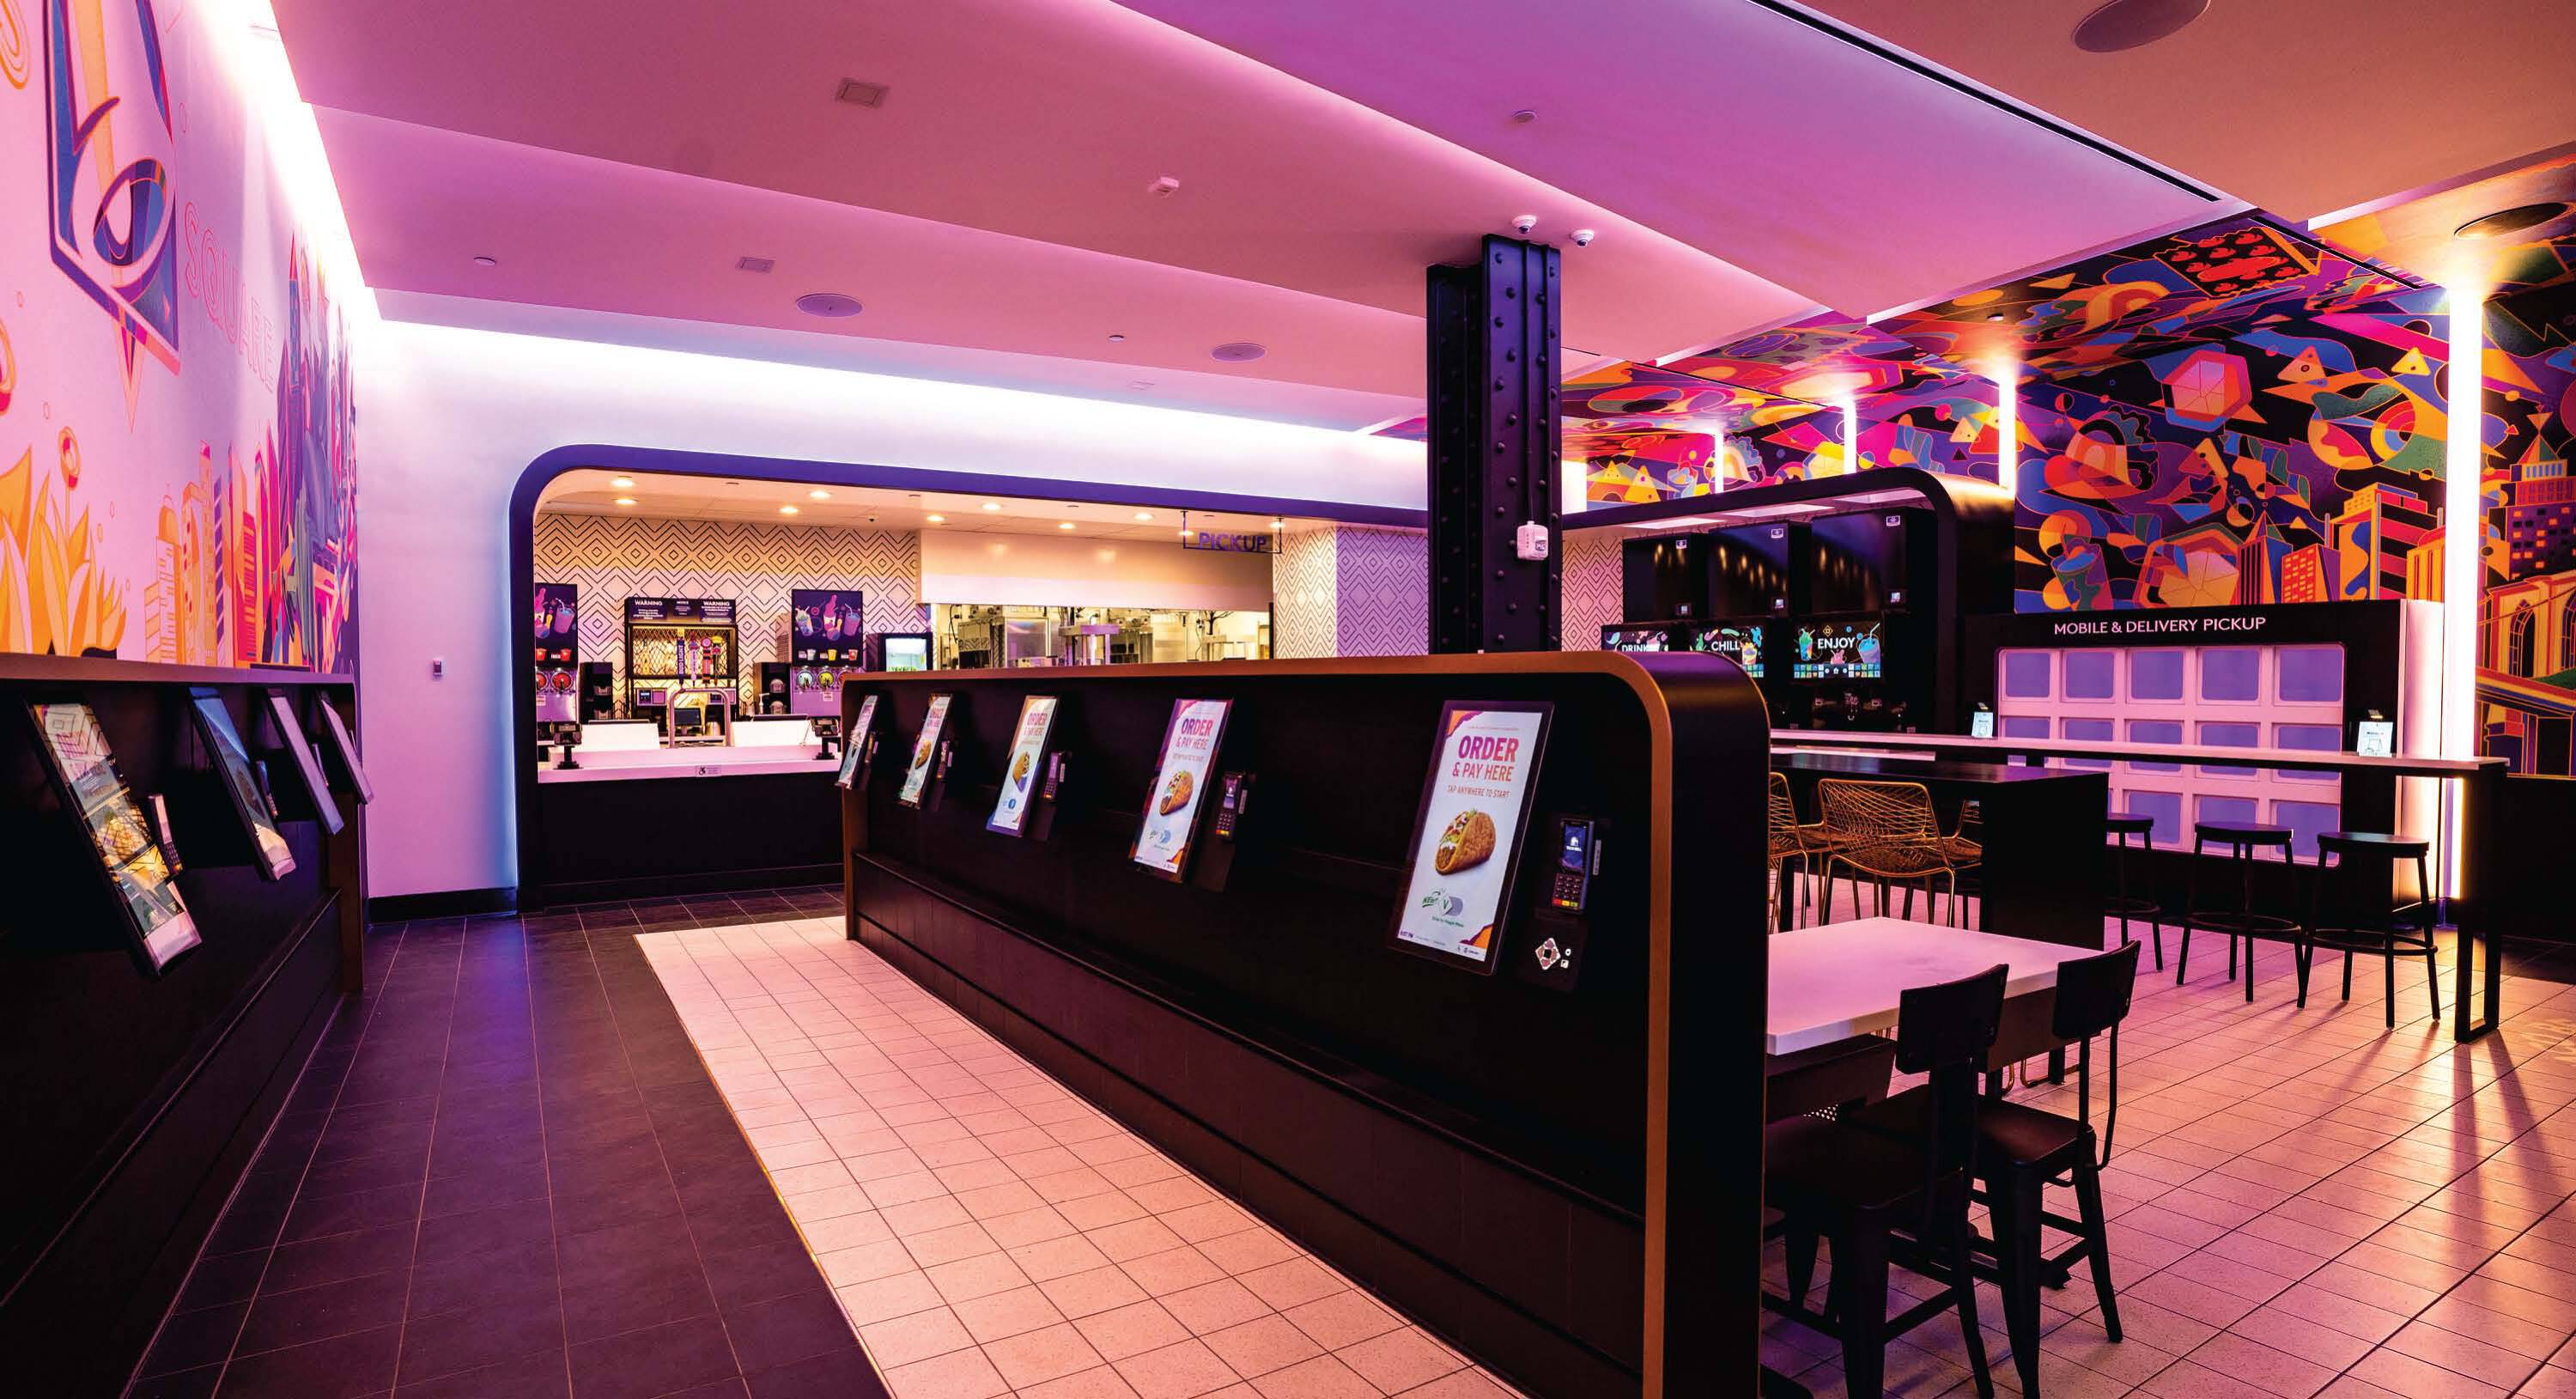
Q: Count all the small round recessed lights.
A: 10